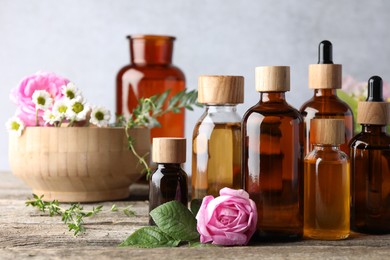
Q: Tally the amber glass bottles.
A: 5